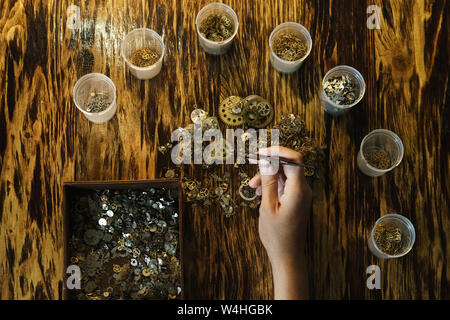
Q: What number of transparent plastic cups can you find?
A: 7